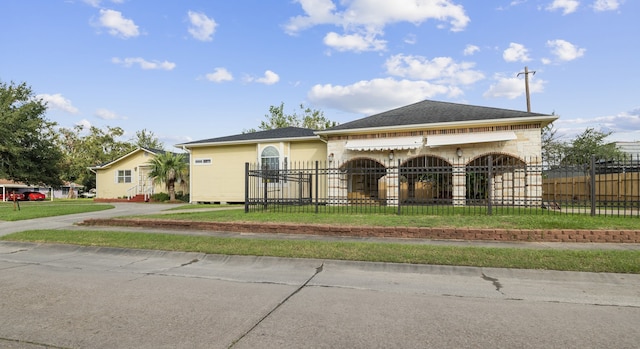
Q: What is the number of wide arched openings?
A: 3